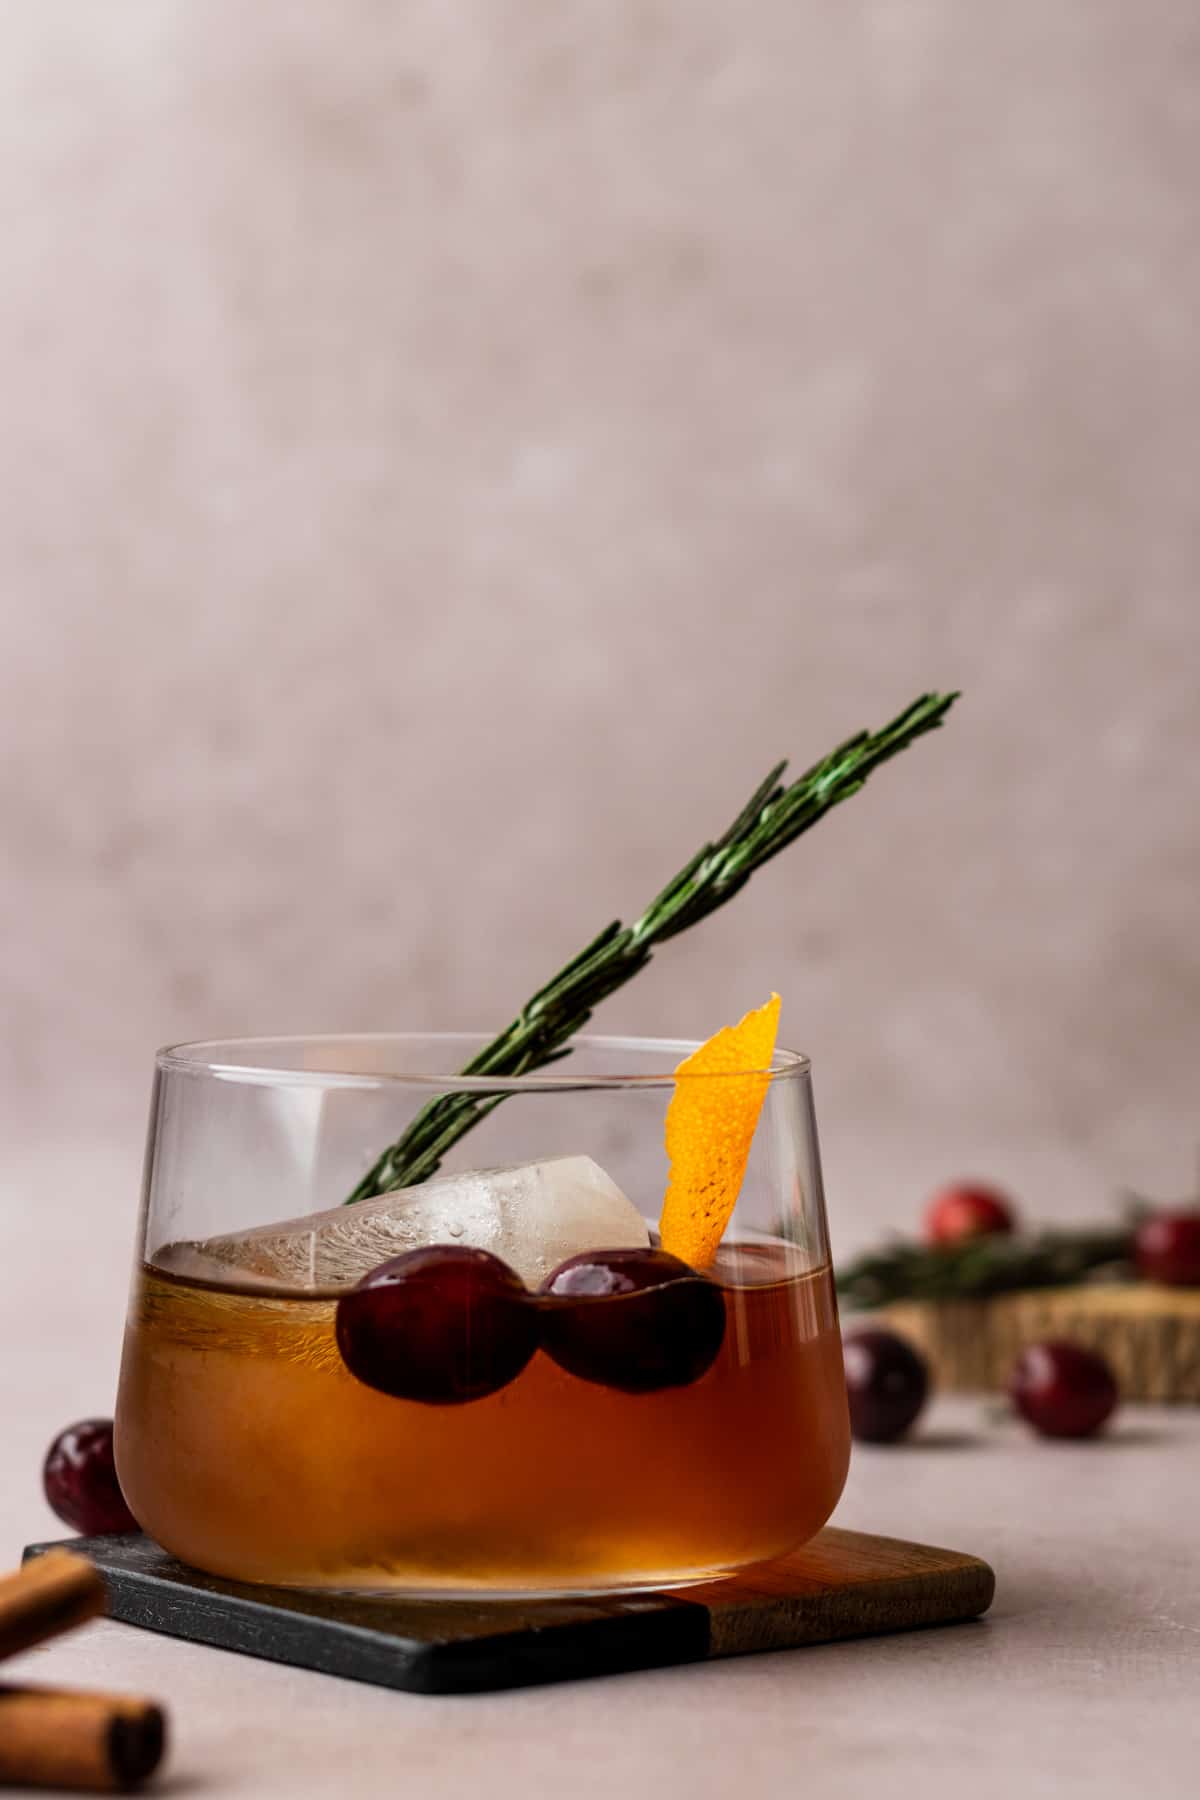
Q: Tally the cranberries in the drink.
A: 2